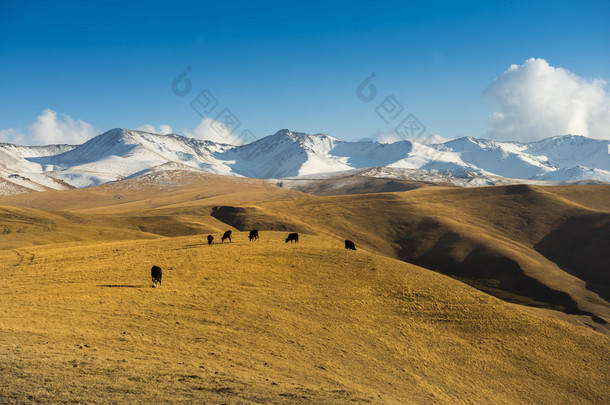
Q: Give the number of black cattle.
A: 6